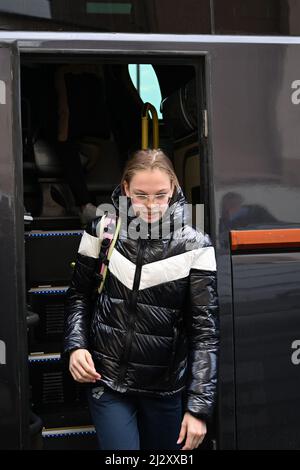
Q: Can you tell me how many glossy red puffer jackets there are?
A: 0